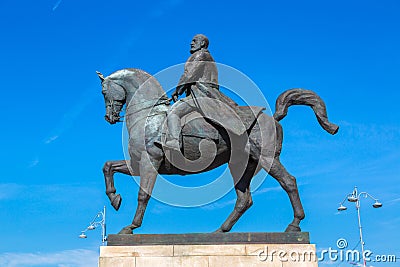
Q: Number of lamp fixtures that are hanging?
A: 5